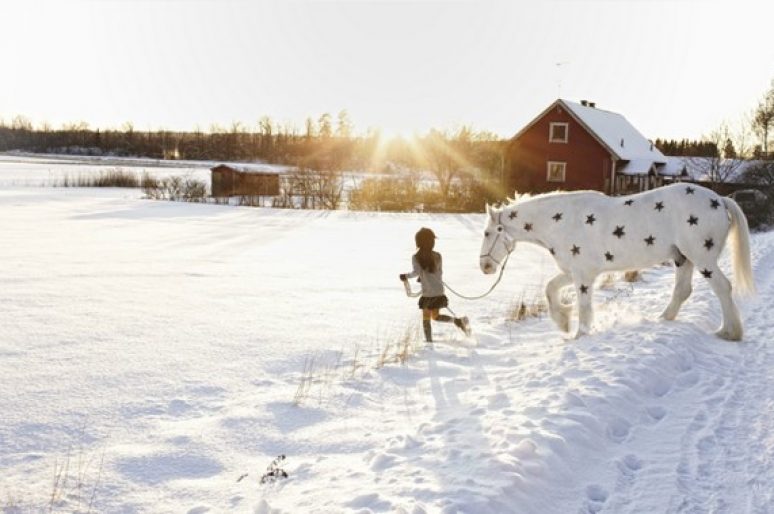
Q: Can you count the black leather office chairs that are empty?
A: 0